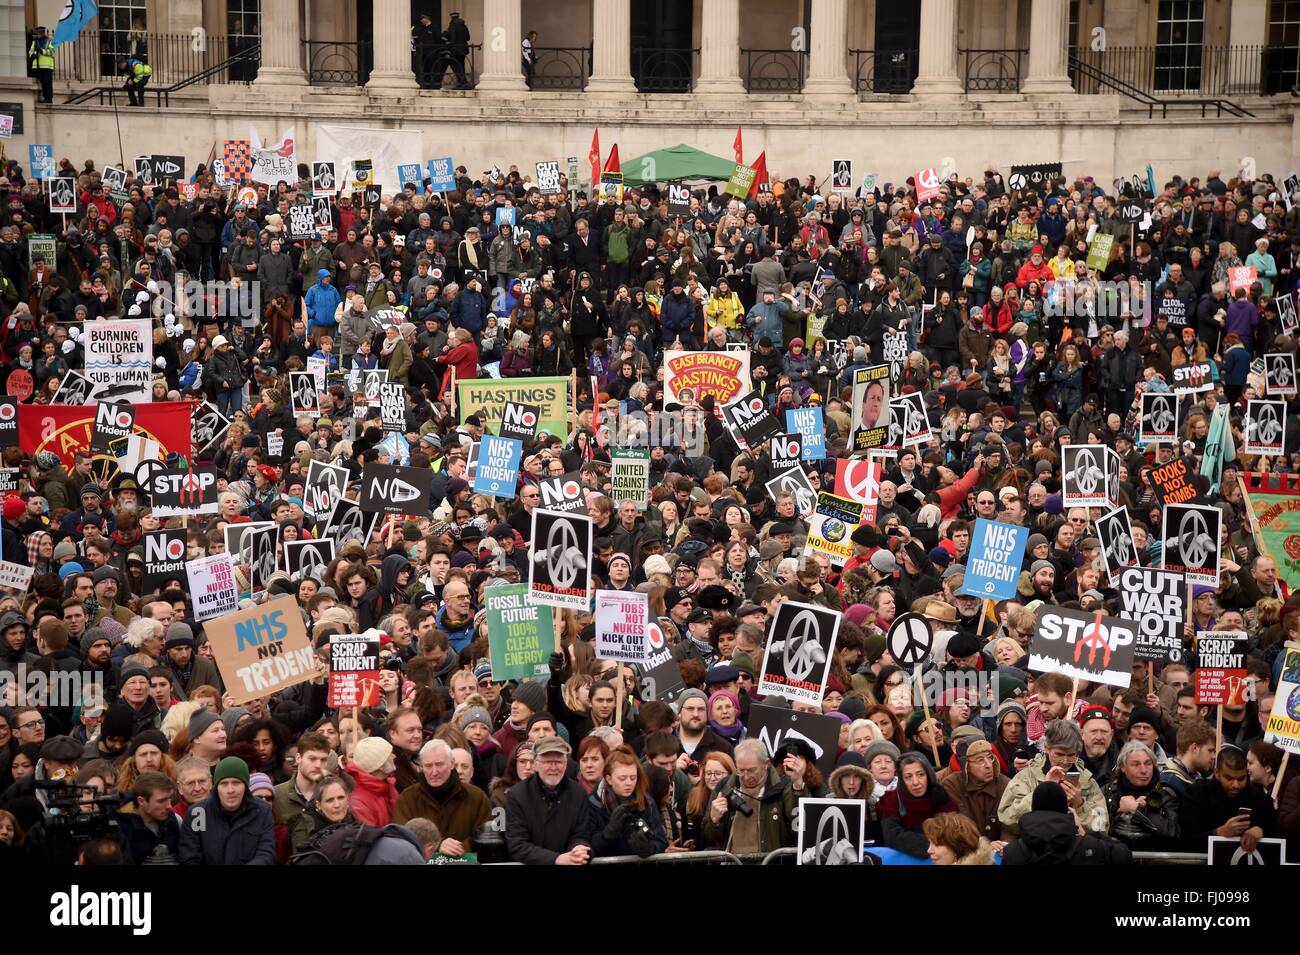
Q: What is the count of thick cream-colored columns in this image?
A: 8